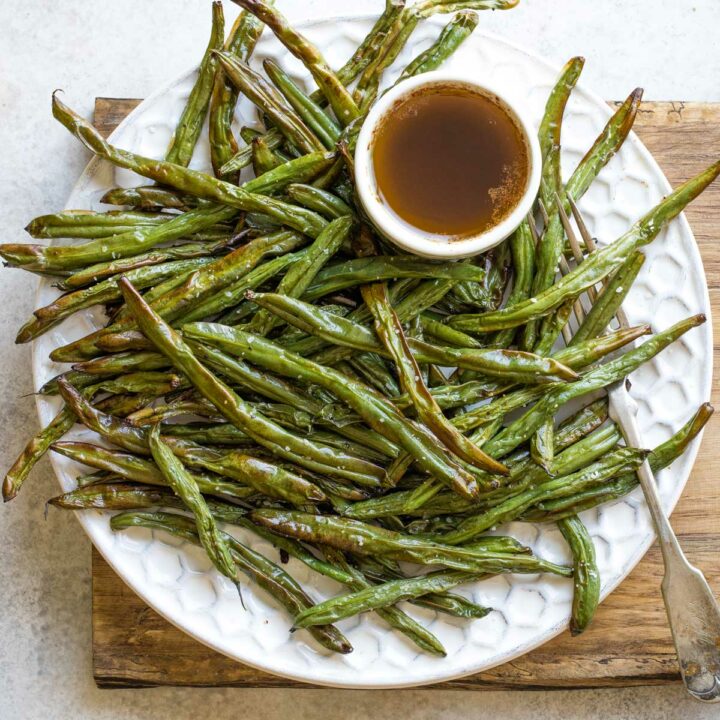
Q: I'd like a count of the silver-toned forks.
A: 1